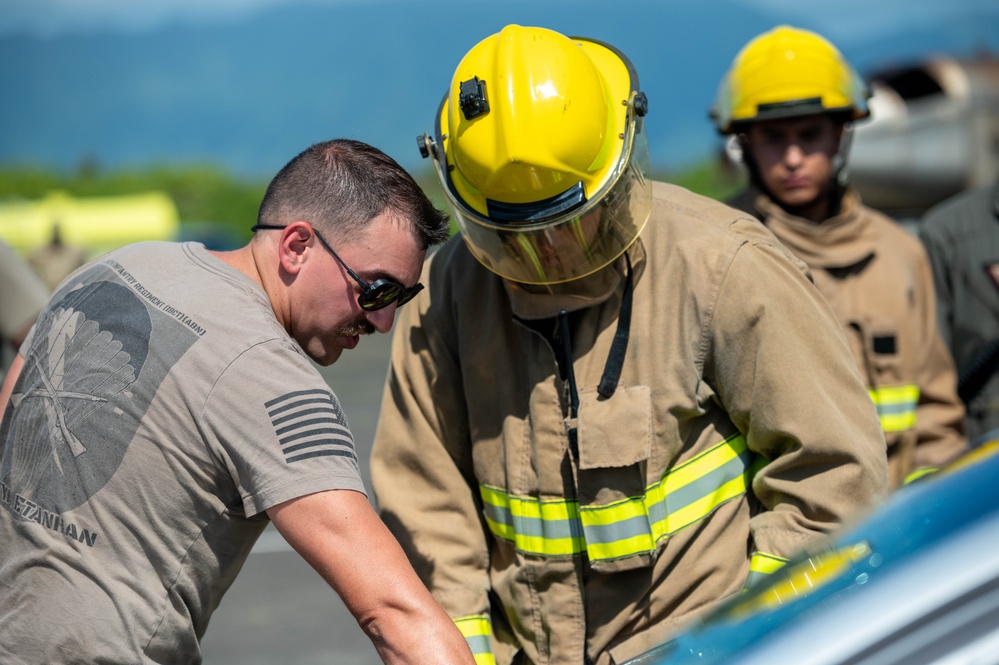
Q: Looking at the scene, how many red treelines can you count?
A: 0